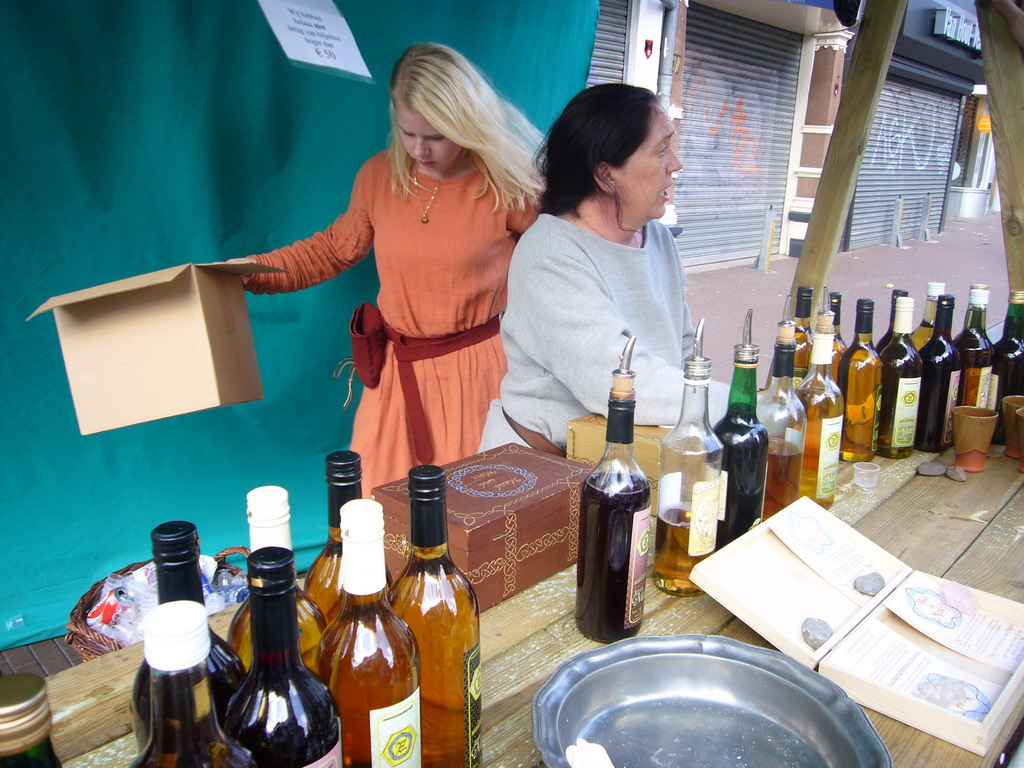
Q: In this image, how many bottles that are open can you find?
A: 5